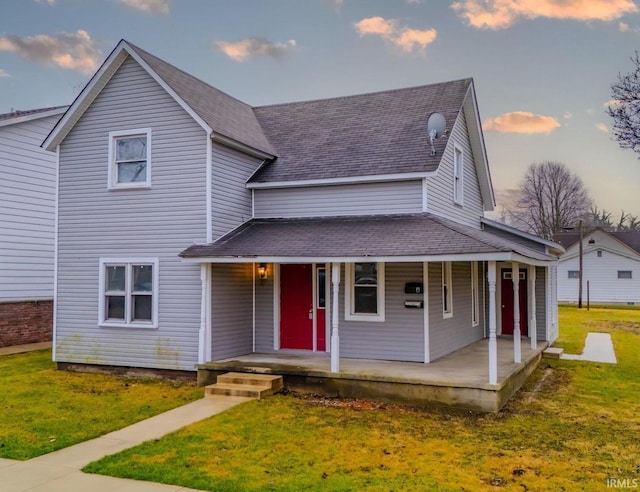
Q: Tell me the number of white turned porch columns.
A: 5